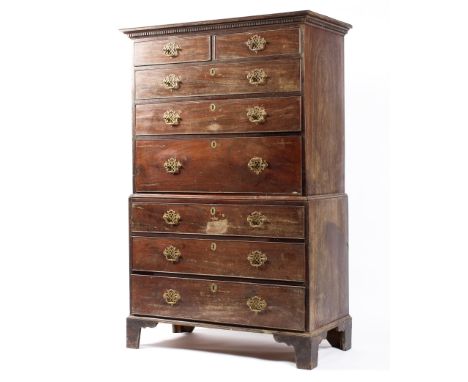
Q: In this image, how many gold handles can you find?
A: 14